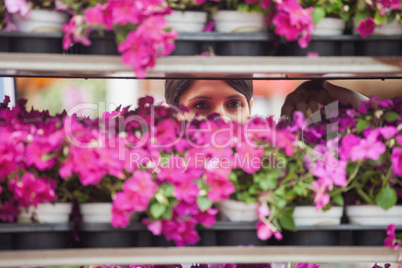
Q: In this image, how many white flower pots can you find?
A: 10